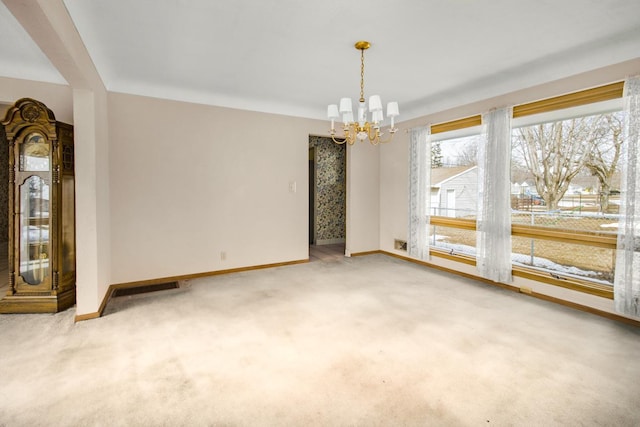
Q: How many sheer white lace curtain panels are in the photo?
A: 3